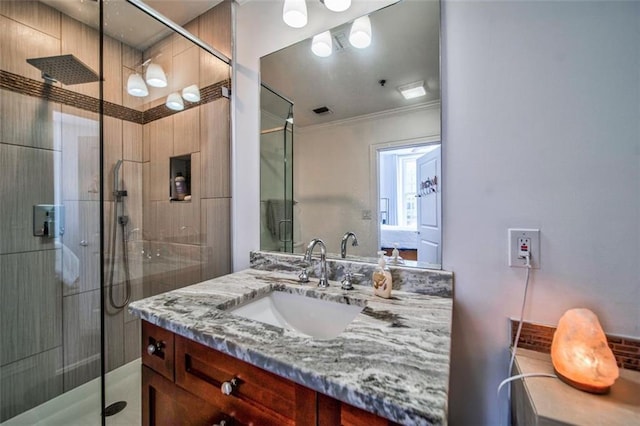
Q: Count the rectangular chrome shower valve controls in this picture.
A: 1